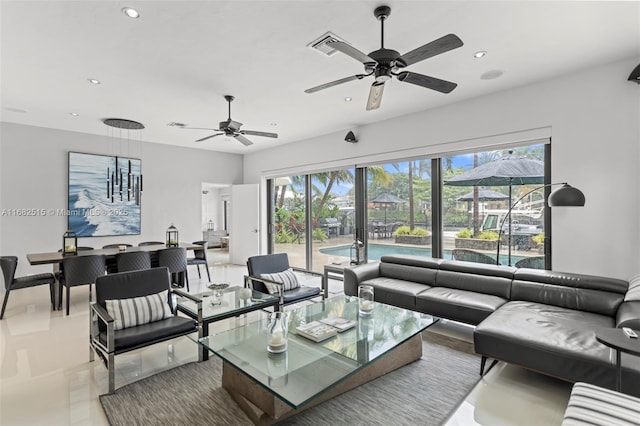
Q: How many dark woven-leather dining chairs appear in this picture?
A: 8